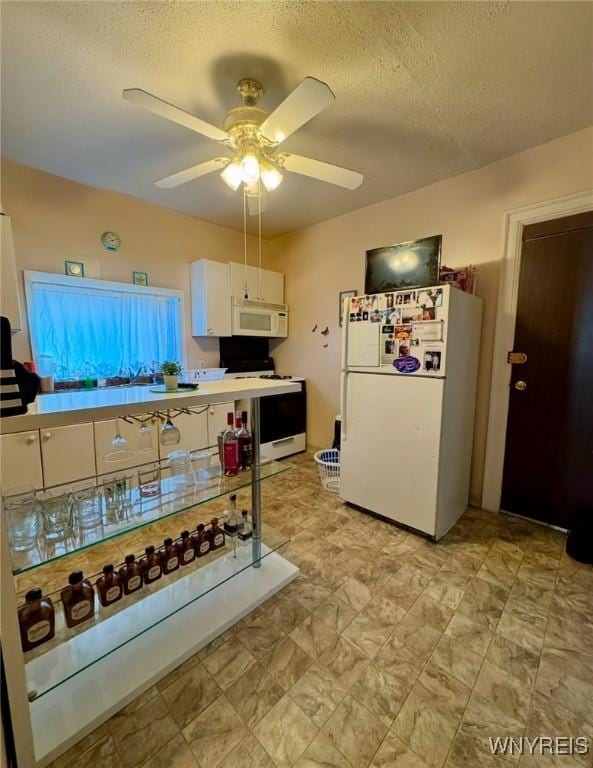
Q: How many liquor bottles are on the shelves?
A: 14